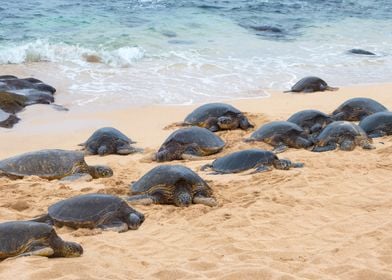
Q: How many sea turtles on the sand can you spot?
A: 14